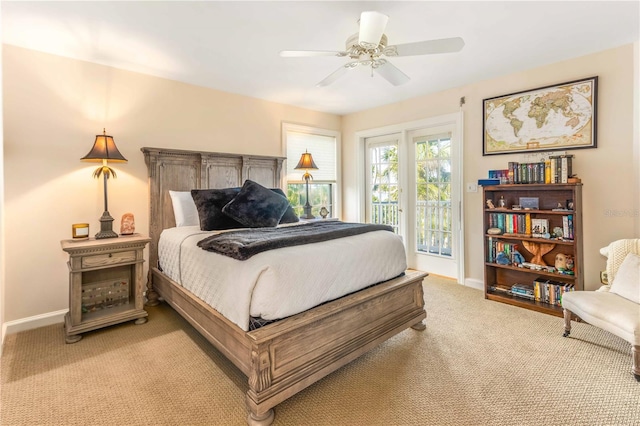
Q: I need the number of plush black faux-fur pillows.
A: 3